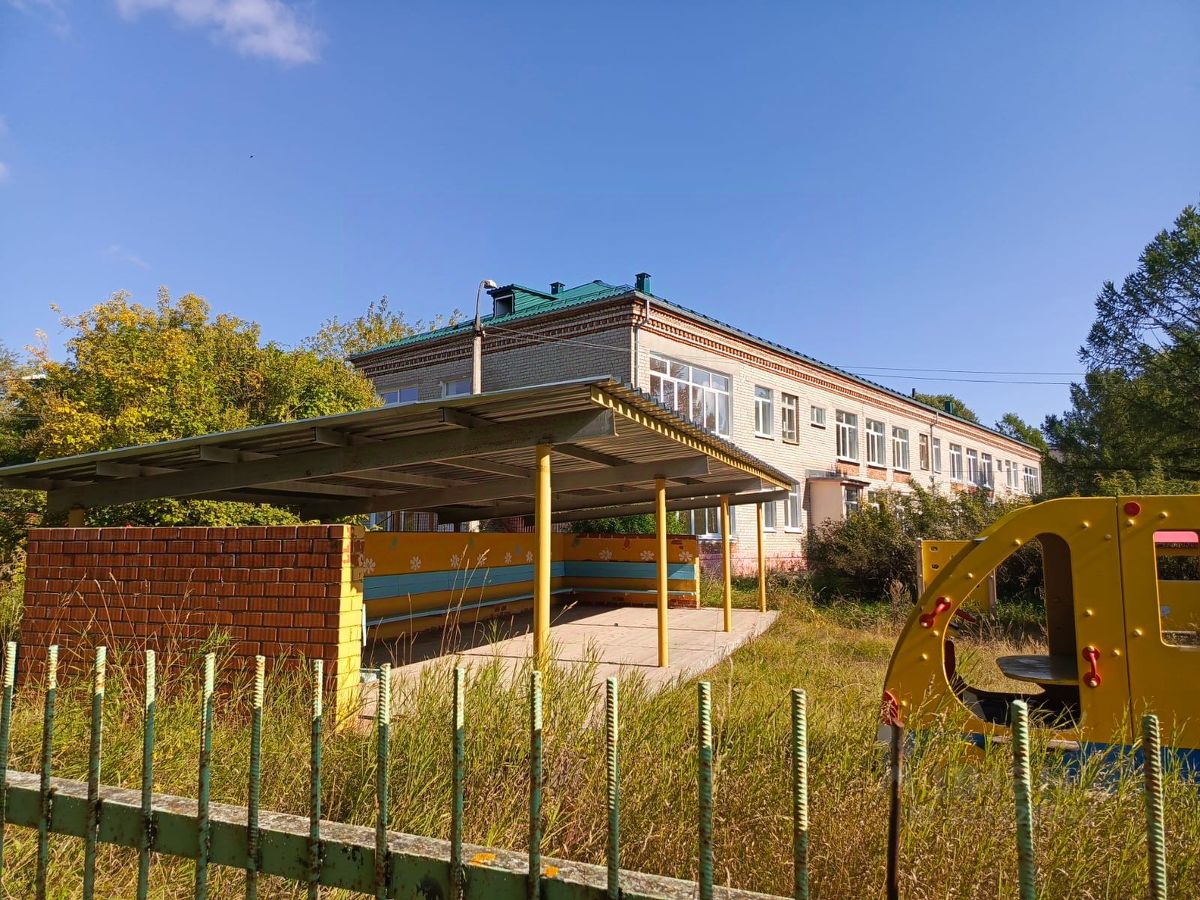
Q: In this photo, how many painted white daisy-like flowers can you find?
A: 9